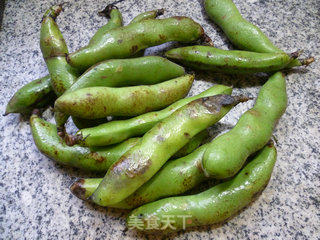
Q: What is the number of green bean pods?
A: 15